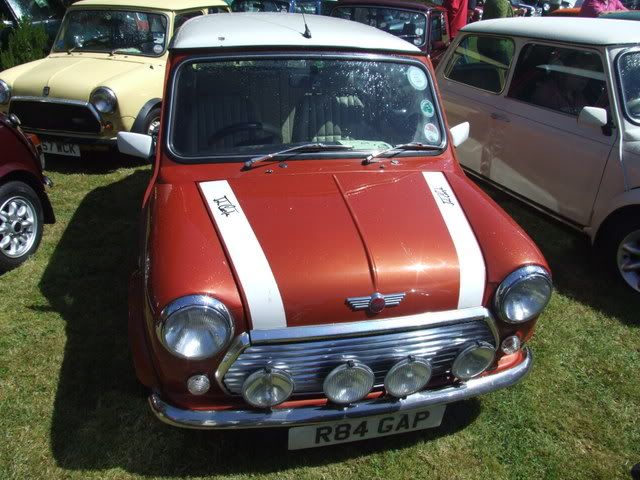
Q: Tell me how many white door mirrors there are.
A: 3